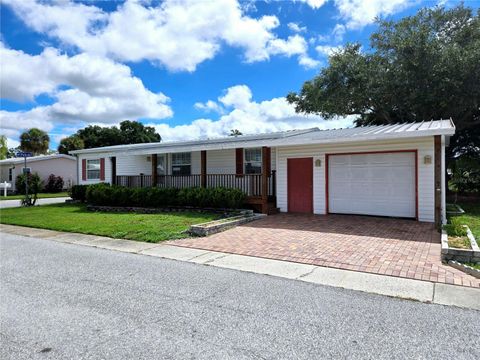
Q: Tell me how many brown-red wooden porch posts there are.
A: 3